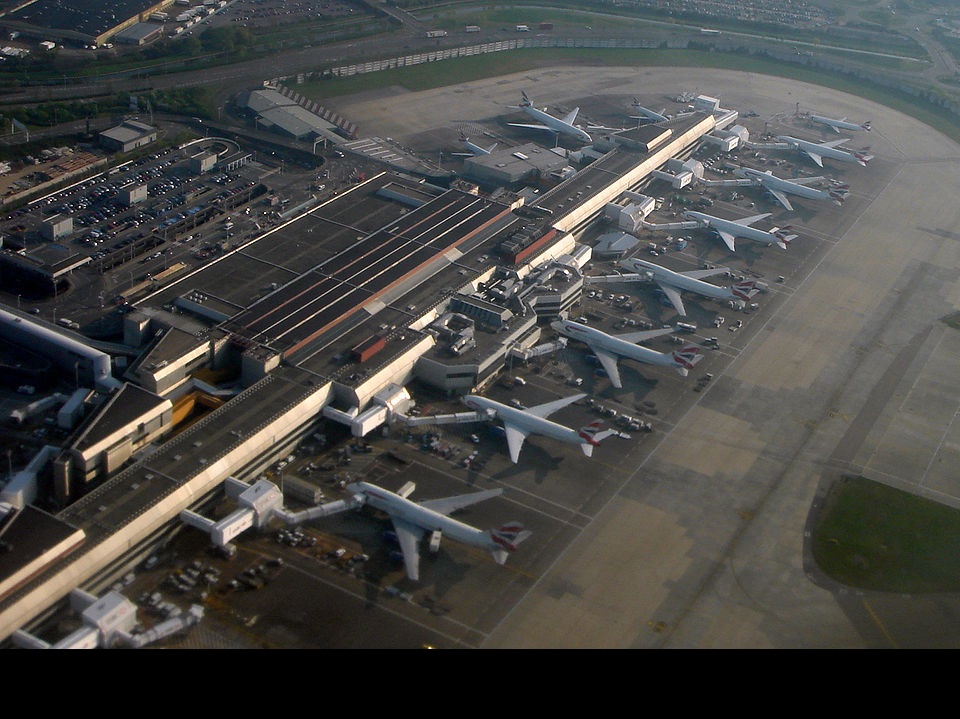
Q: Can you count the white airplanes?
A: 11